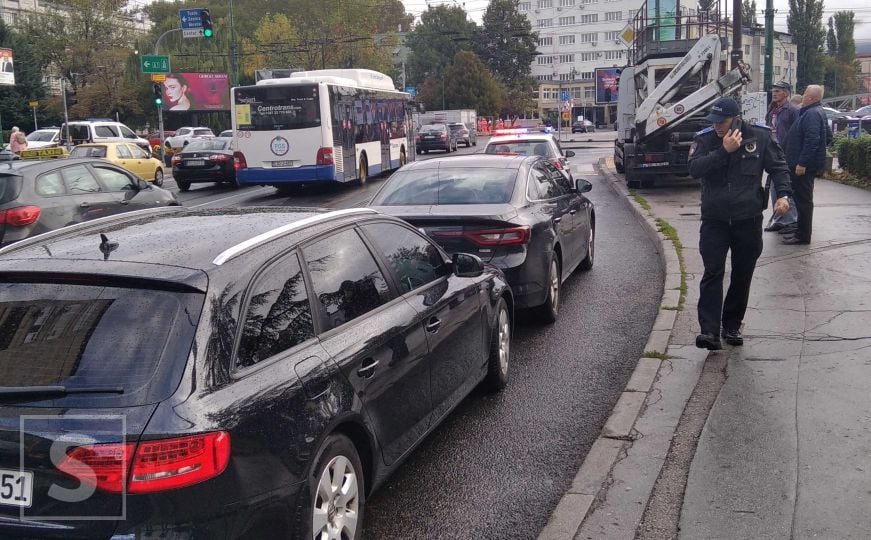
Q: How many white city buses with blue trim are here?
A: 1